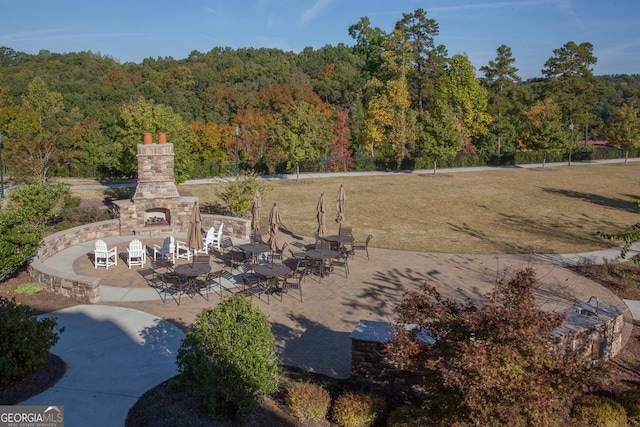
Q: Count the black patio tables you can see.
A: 5